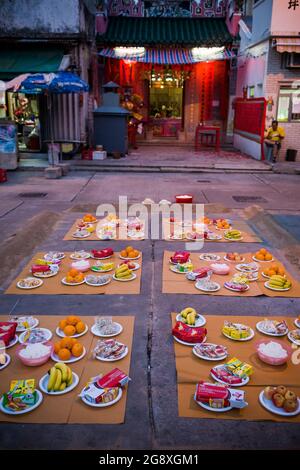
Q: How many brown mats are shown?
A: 6